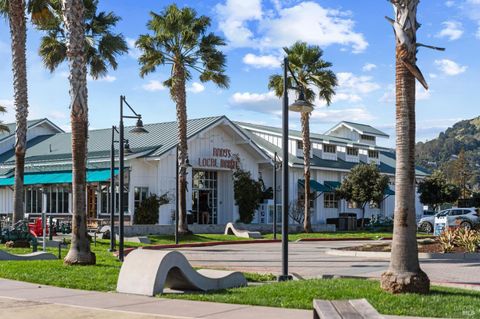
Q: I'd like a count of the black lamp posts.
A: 5